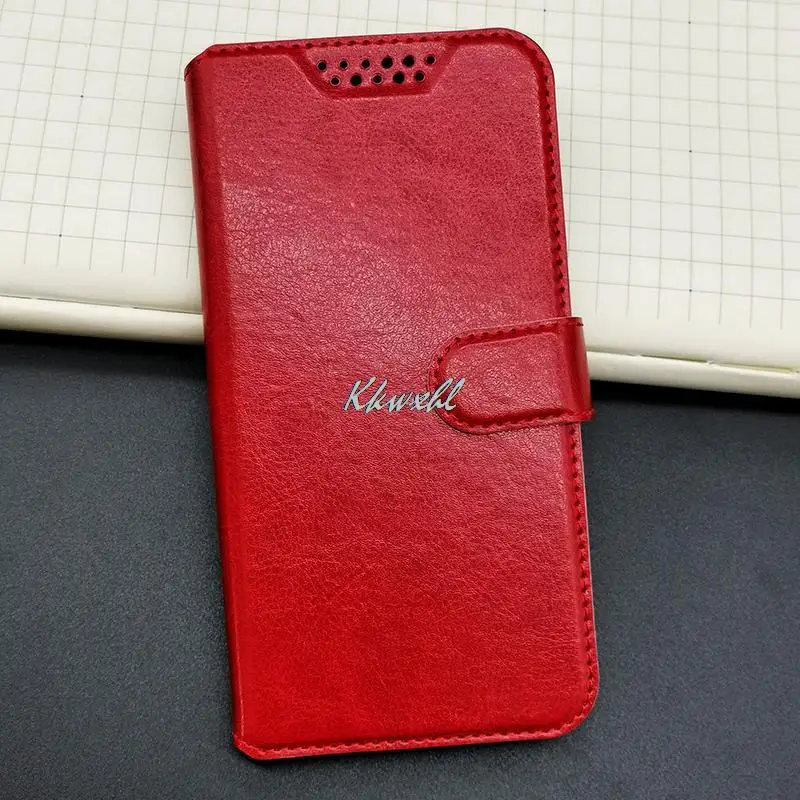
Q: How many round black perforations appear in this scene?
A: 11